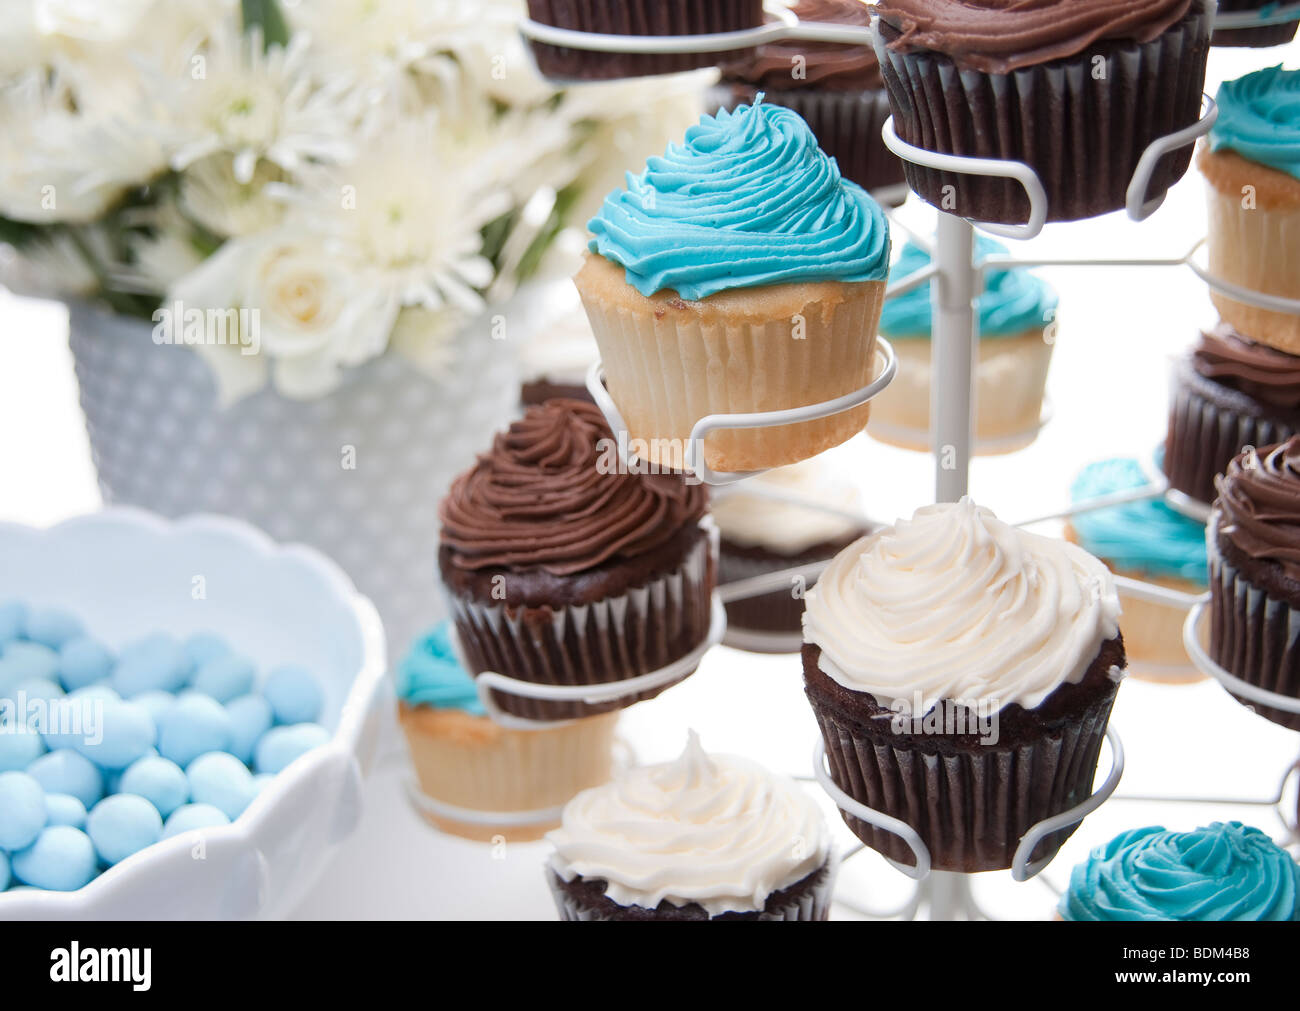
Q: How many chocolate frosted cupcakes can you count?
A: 5